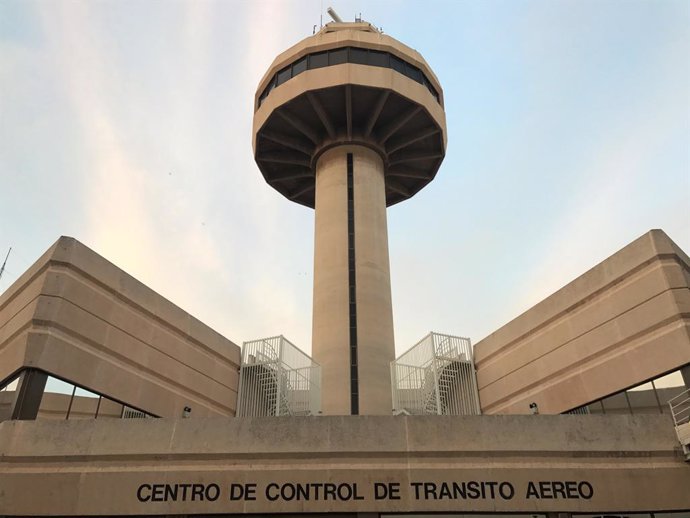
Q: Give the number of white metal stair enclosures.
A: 2